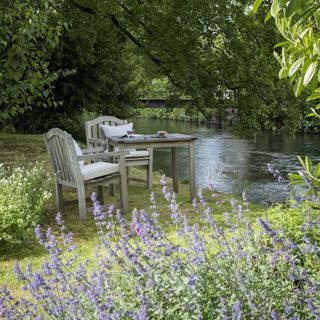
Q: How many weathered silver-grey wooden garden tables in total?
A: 1